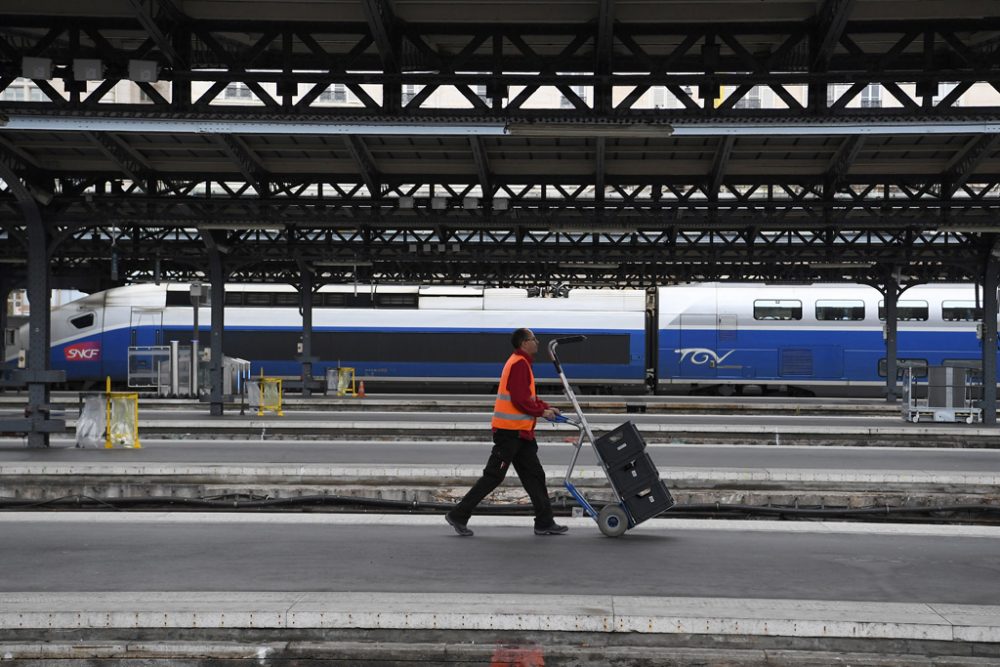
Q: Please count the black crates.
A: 3